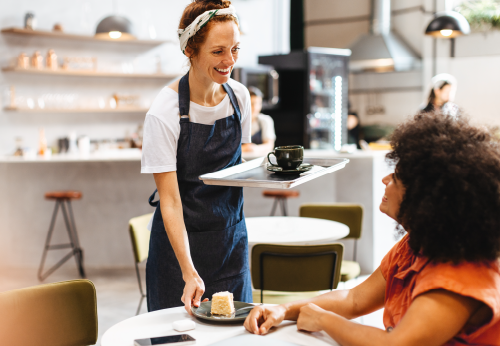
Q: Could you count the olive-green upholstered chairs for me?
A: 4